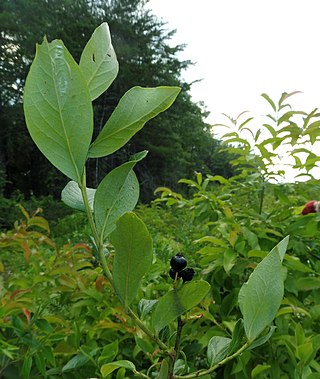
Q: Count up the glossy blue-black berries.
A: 3